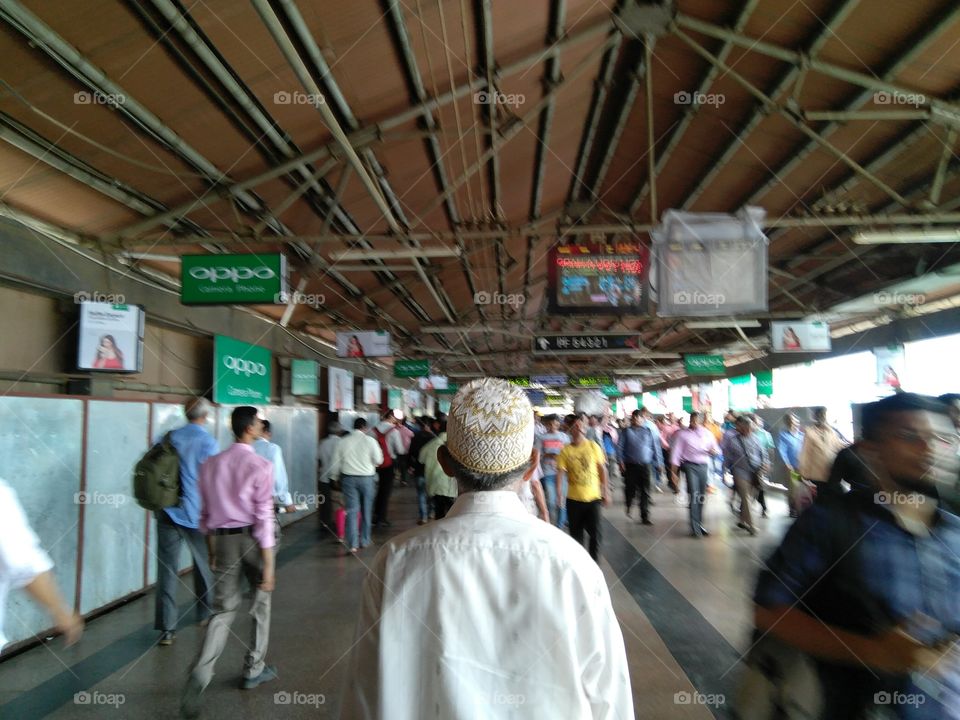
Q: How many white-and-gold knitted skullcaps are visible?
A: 1